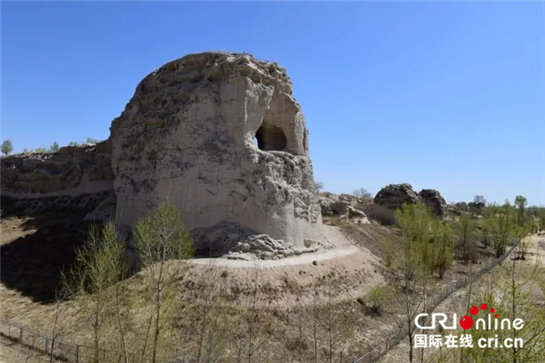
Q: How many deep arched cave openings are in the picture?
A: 1